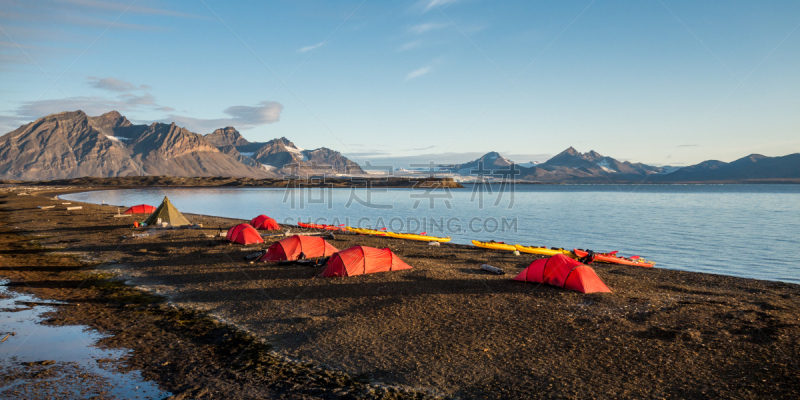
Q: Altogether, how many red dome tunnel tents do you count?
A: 6